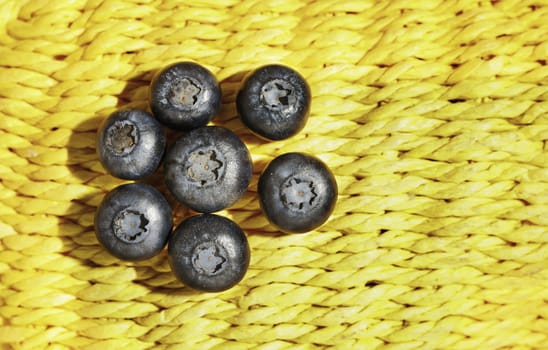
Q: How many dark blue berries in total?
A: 7